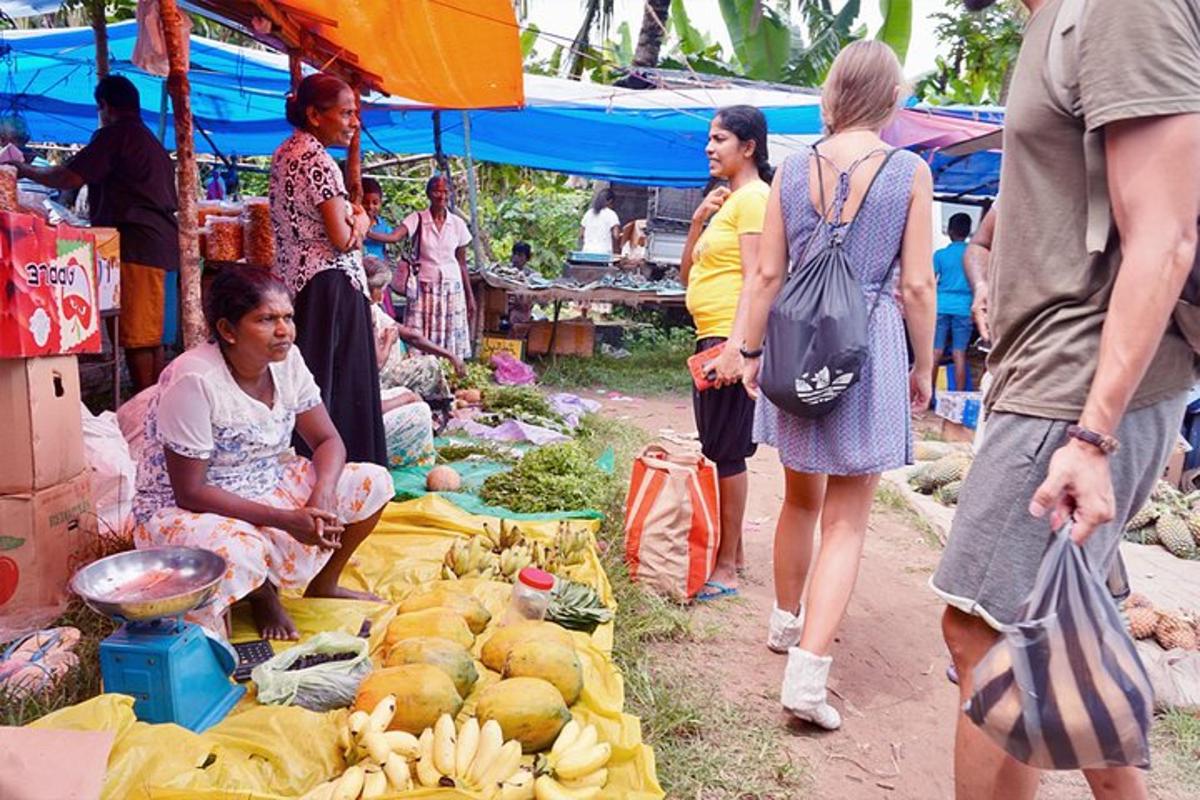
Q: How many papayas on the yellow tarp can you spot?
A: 7